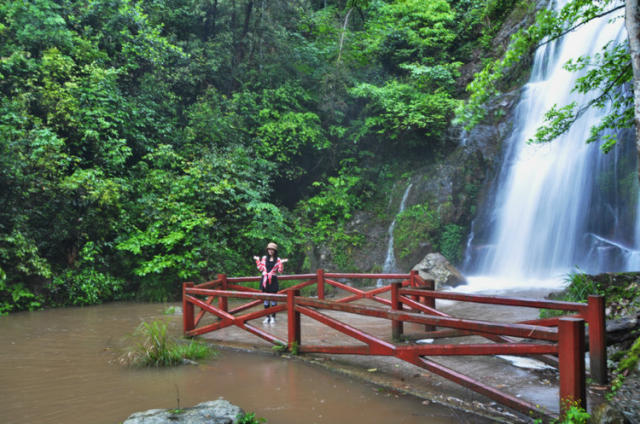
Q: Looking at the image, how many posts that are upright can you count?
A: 9